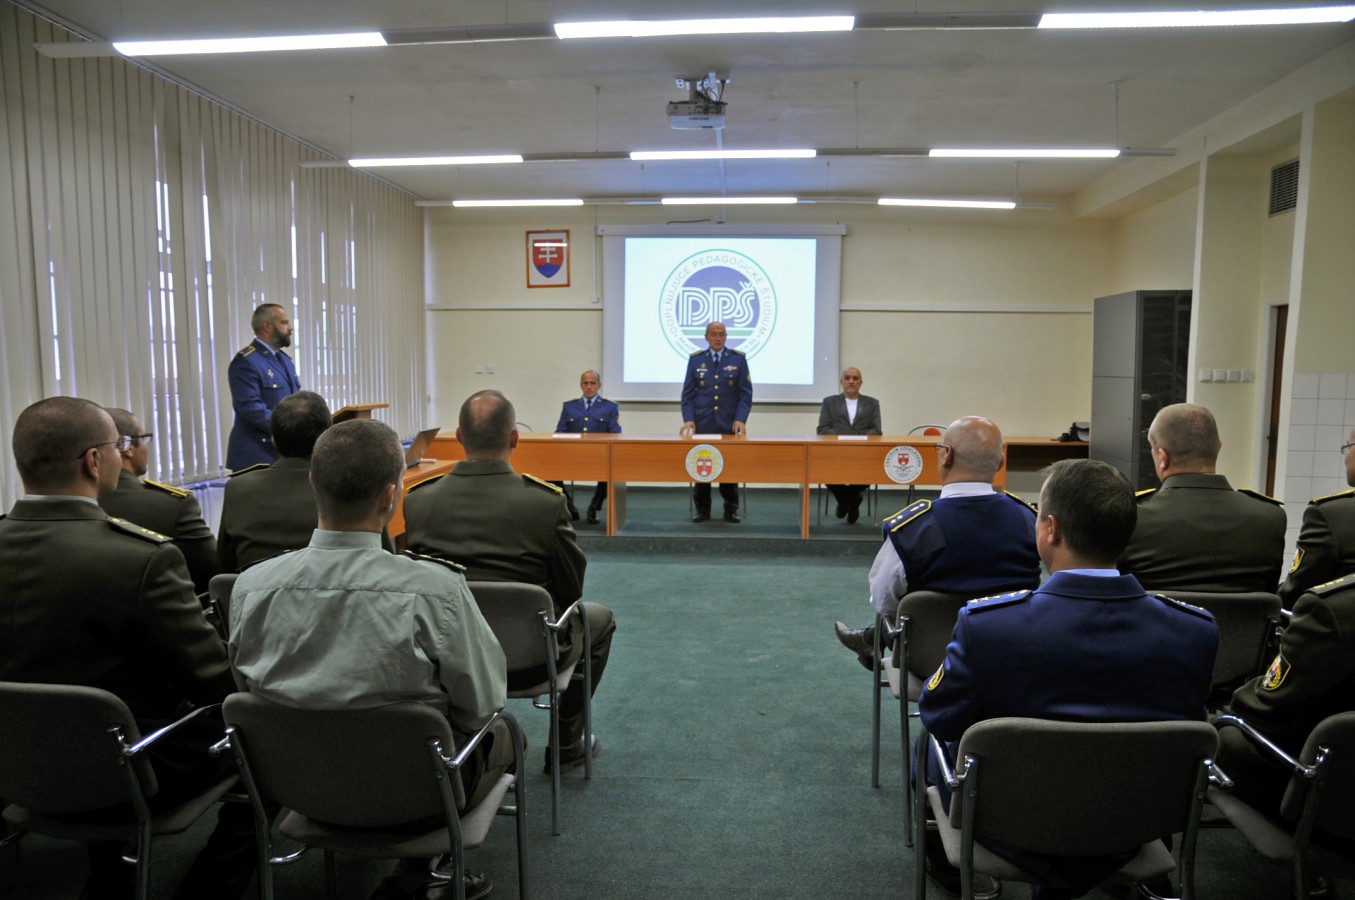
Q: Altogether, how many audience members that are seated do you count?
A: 10